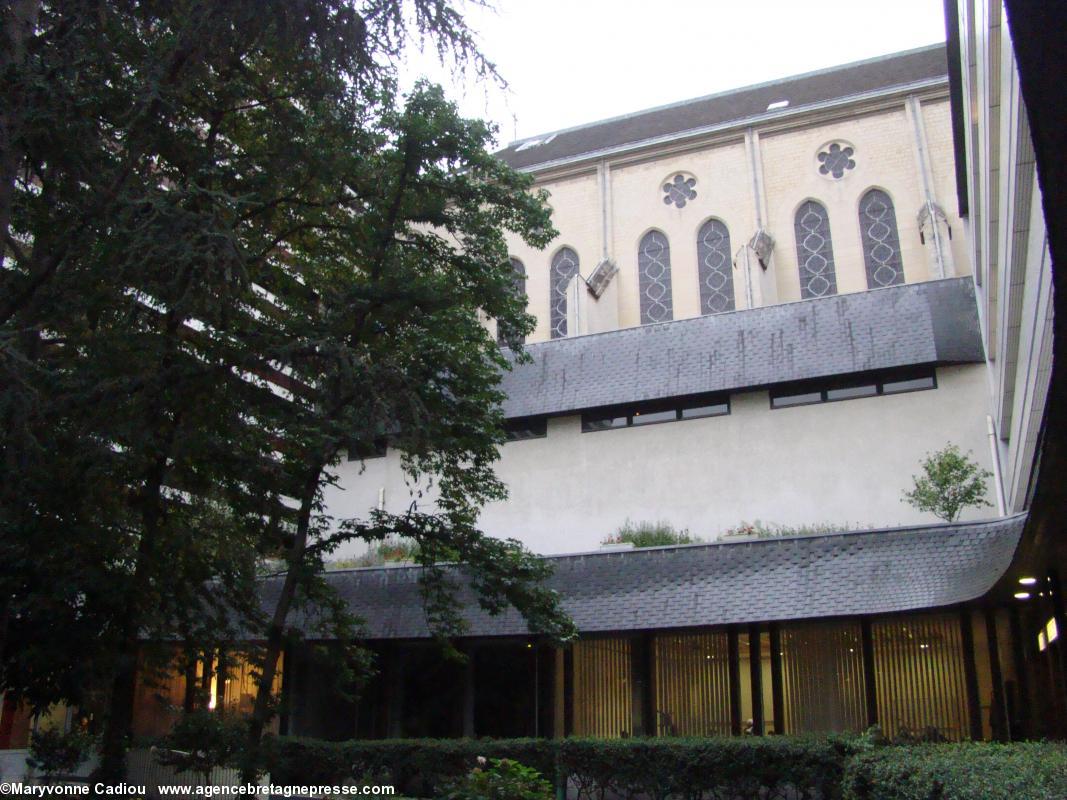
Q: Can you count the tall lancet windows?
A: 6